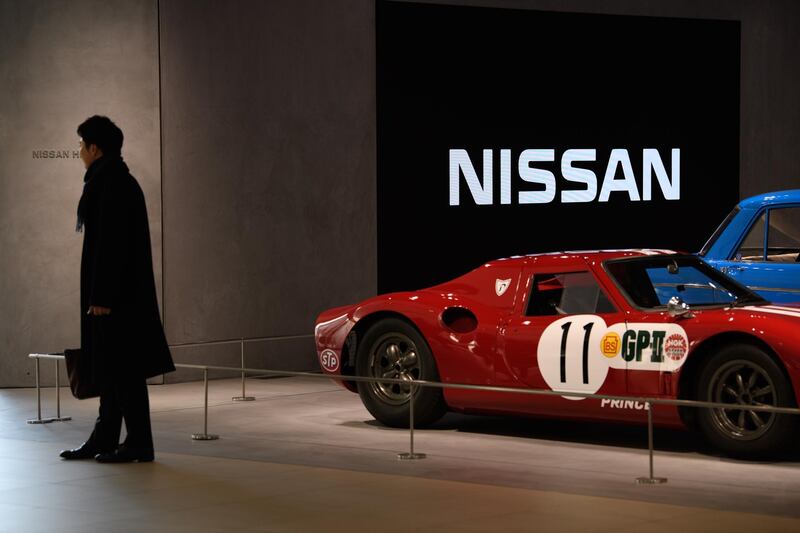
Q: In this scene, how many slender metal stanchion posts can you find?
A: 6